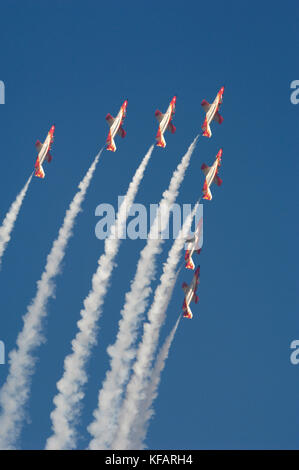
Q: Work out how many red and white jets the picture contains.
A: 7